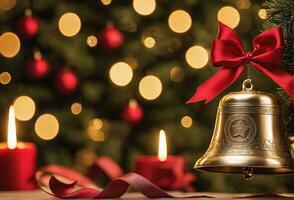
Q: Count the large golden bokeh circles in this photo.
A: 10